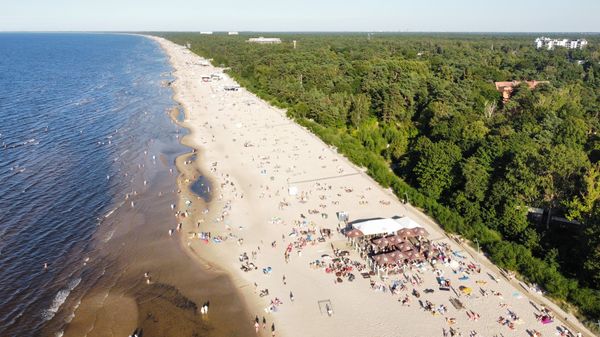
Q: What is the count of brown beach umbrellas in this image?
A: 9